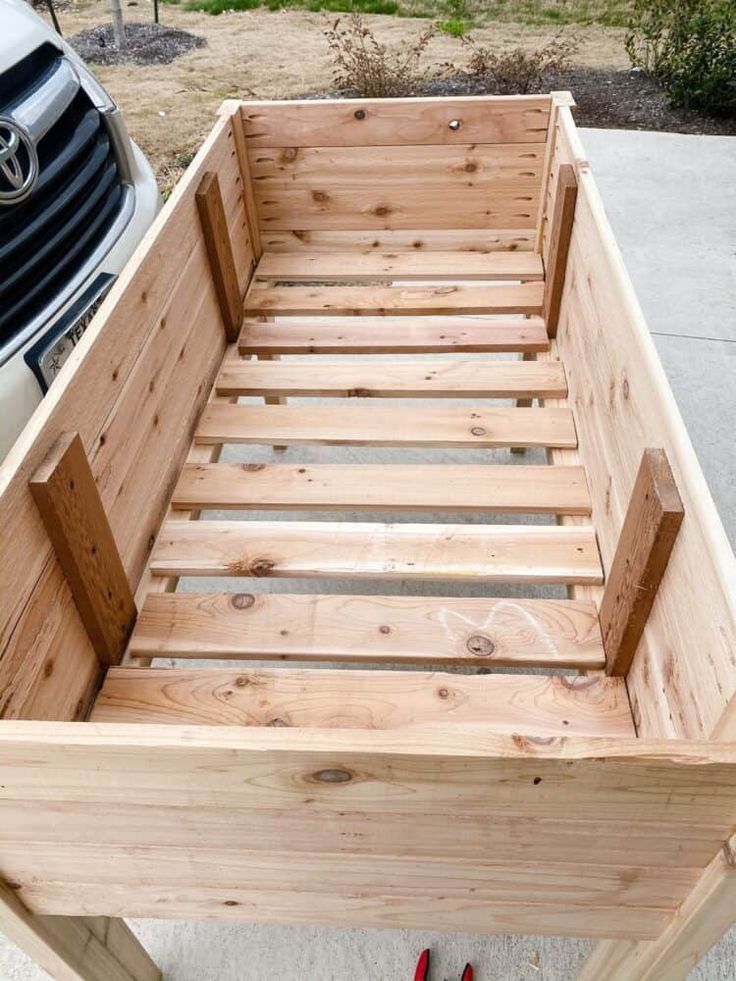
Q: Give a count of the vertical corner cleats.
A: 4